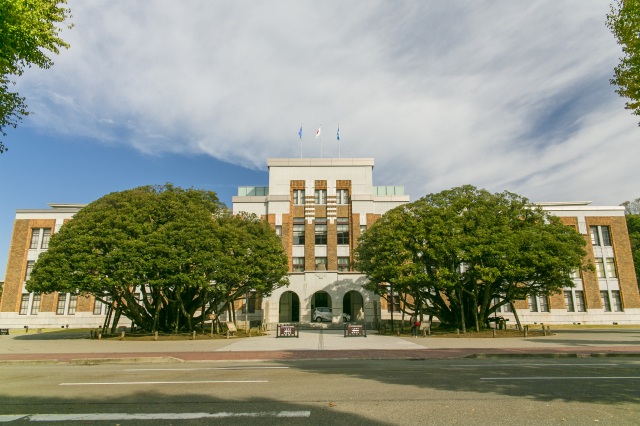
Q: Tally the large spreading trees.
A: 2